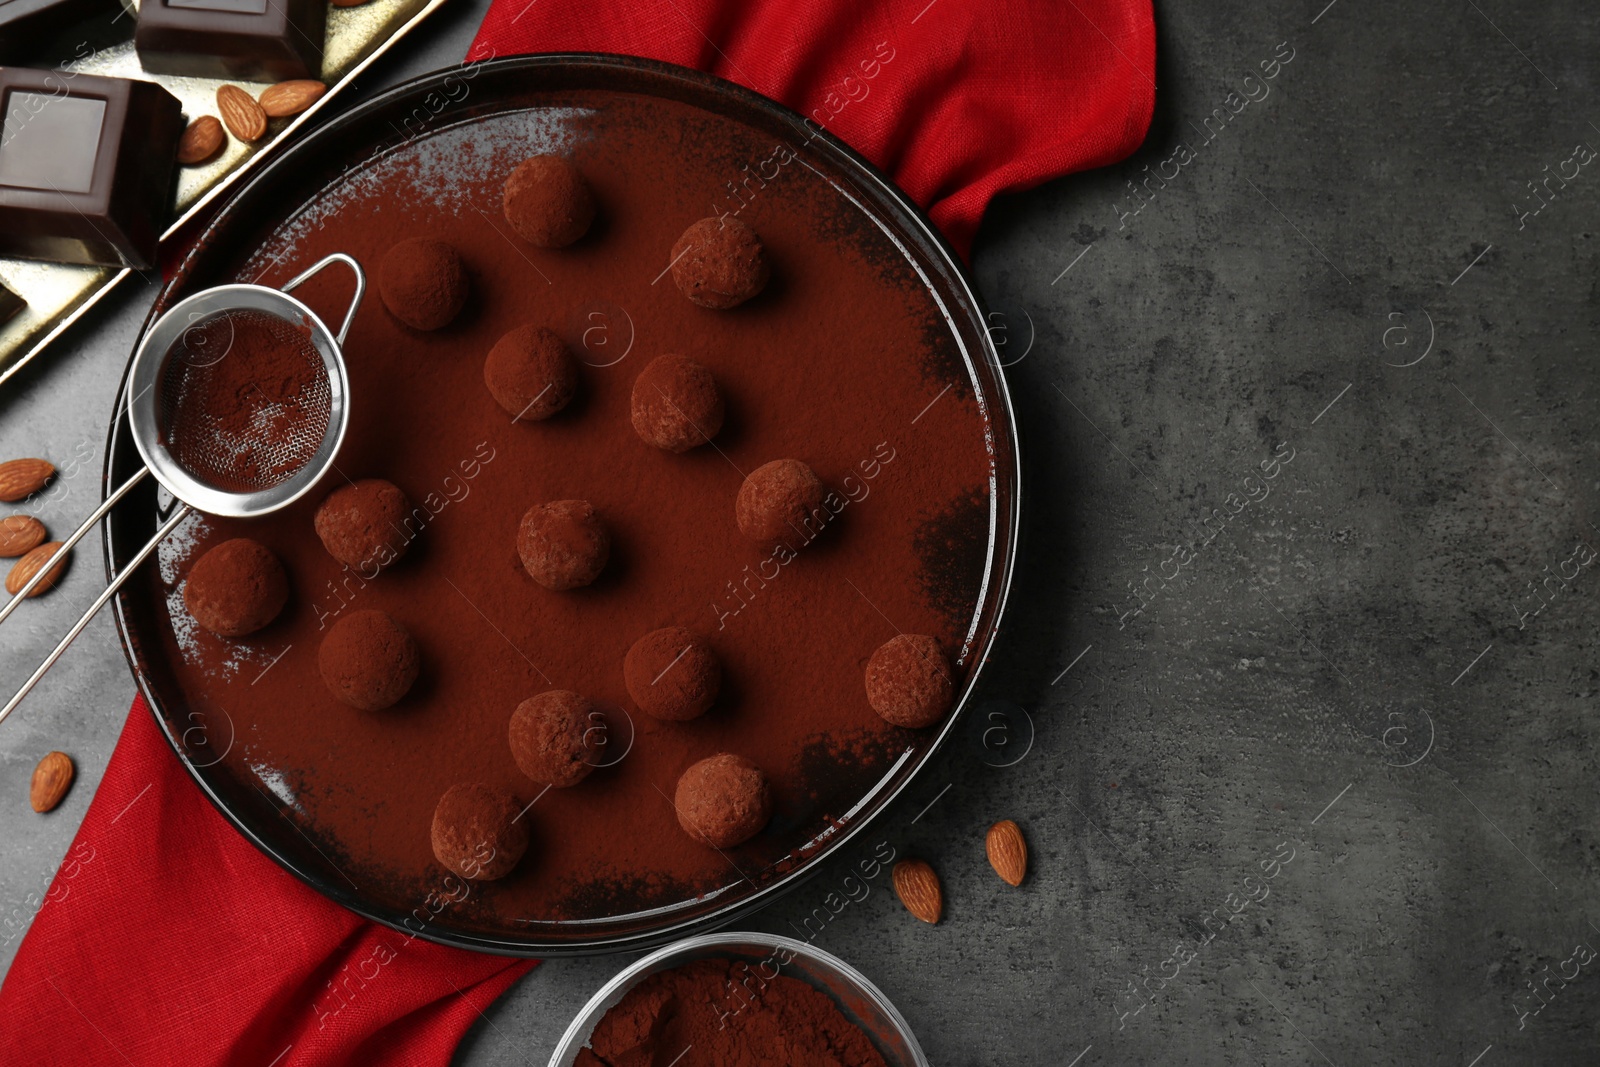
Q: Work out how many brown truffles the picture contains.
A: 15